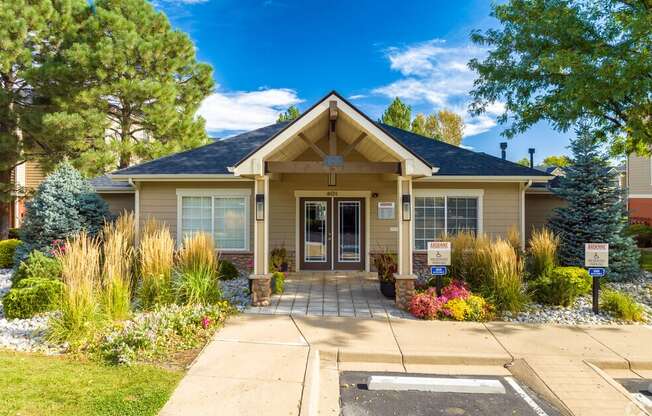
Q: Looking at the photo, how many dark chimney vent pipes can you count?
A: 2